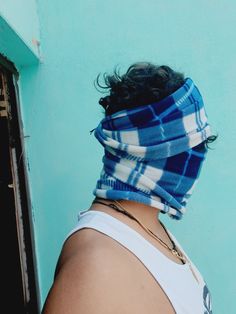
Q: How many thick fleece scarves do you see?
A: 1